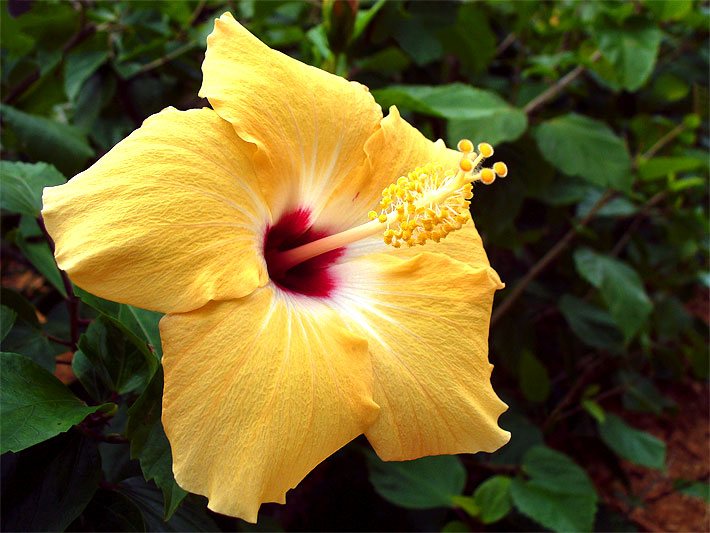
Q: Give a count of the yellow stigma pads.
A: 5